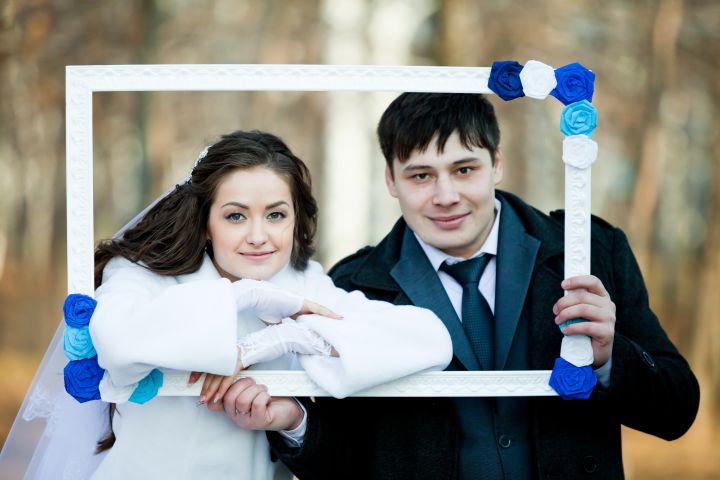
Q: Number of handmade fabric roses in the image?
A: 13